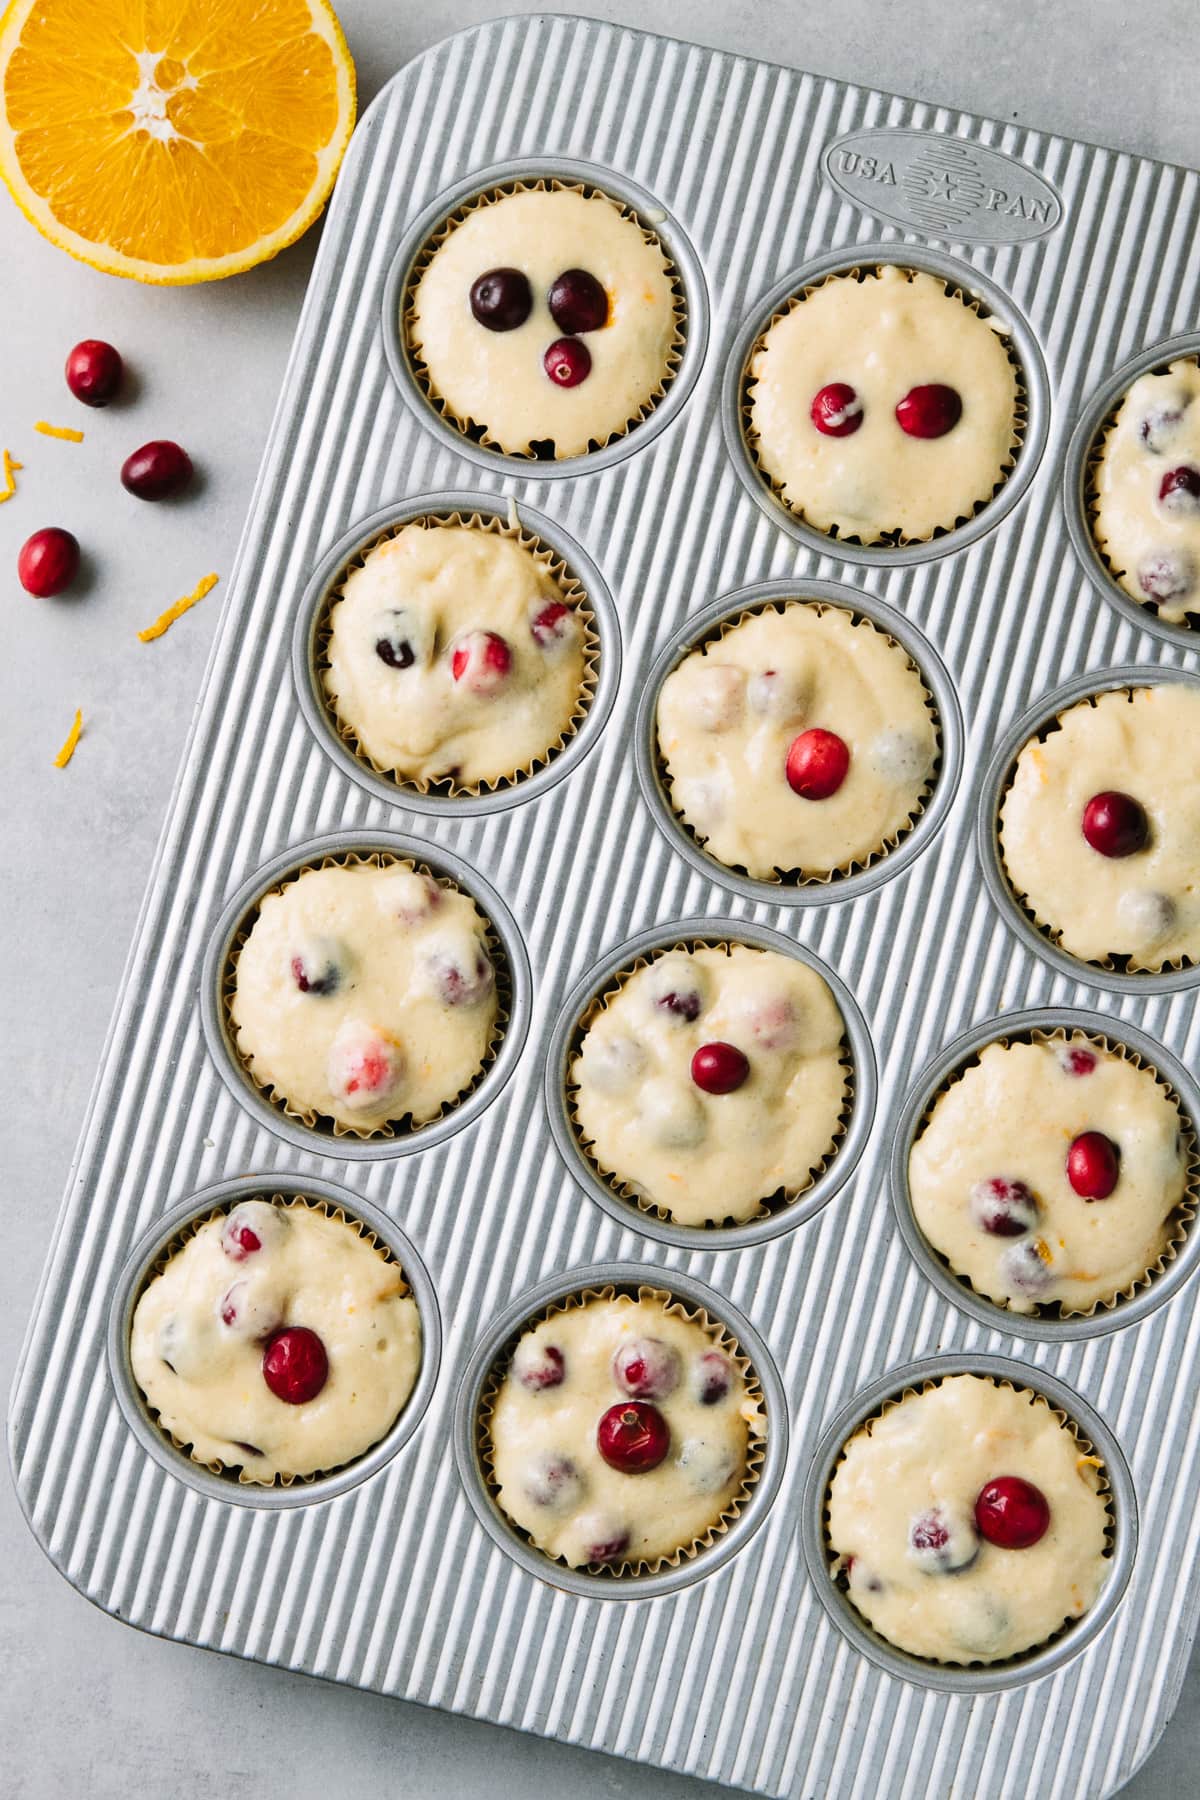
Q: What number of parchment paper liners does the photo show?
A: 12